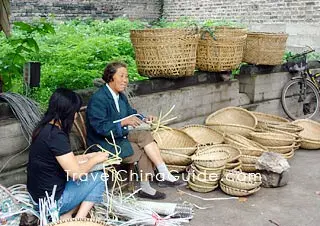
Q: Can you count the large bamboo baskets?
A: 3